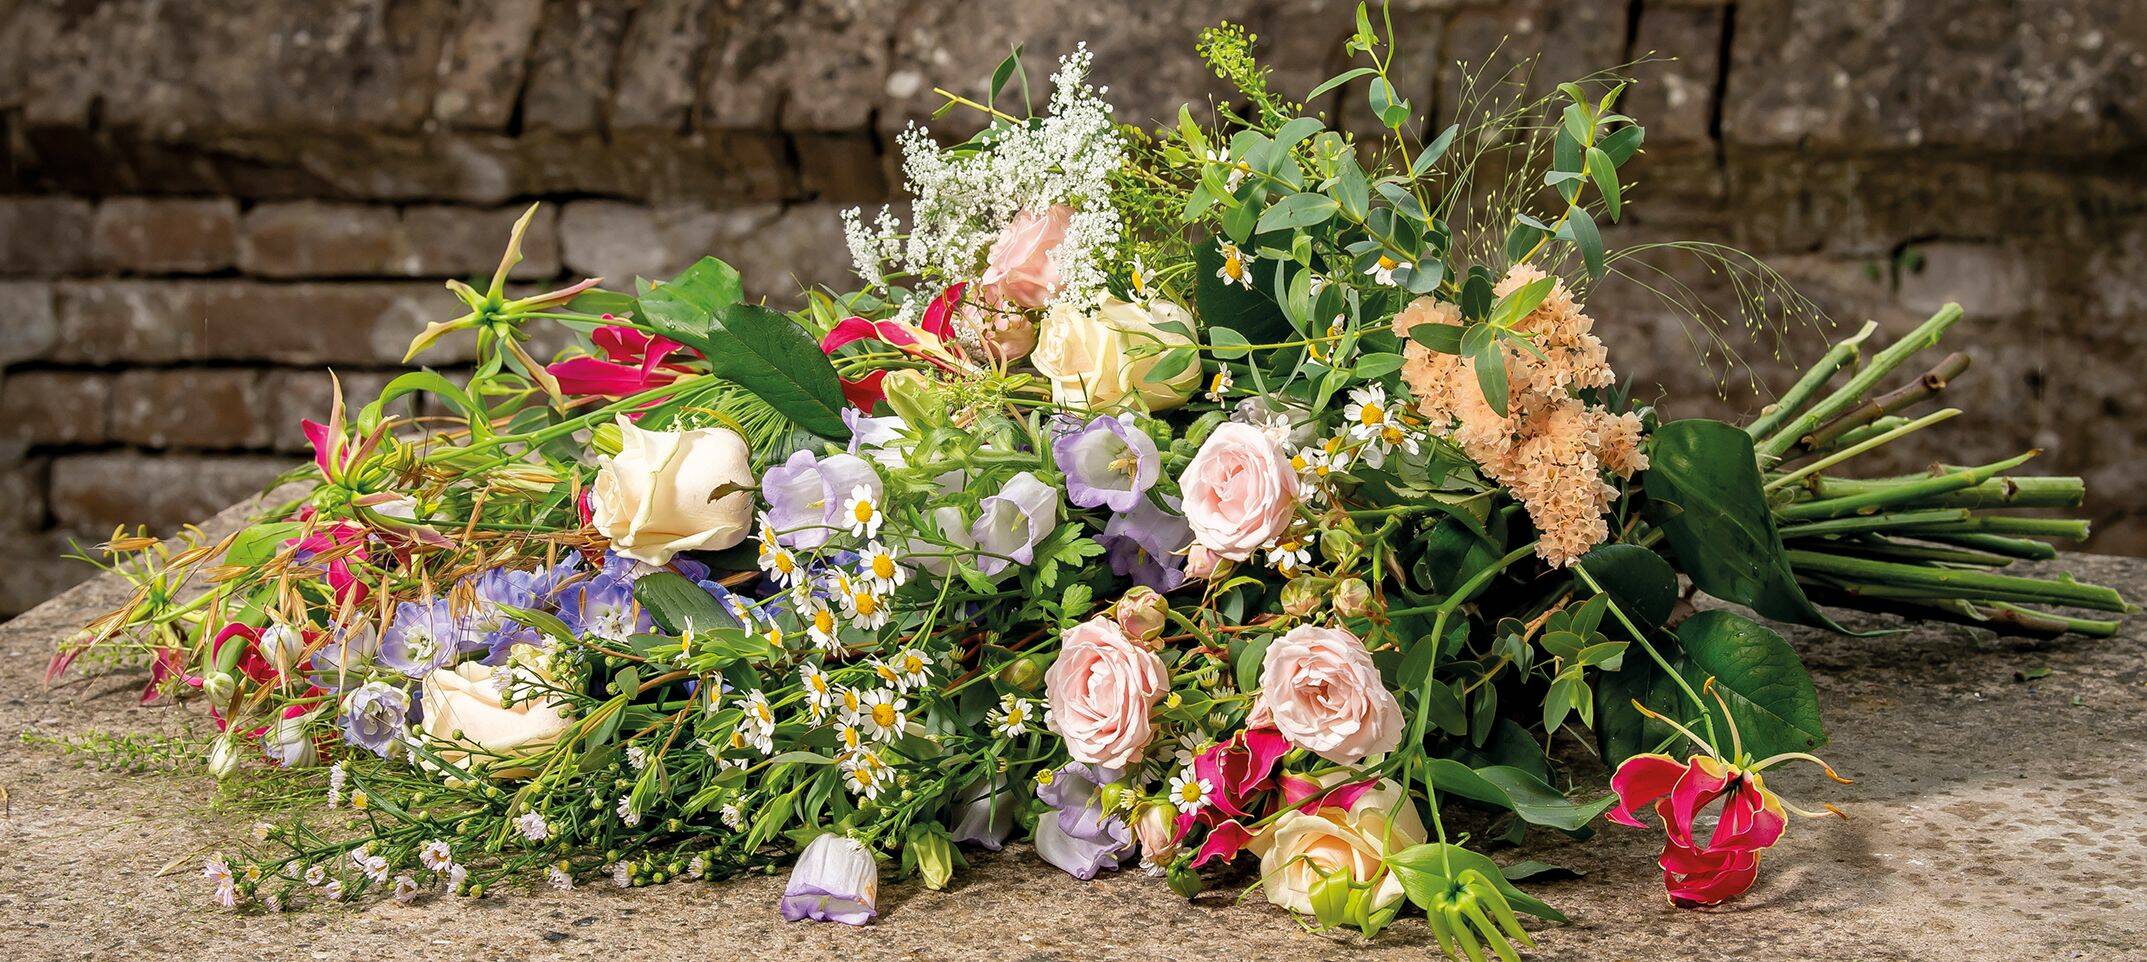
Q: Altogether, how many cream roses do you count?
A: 4